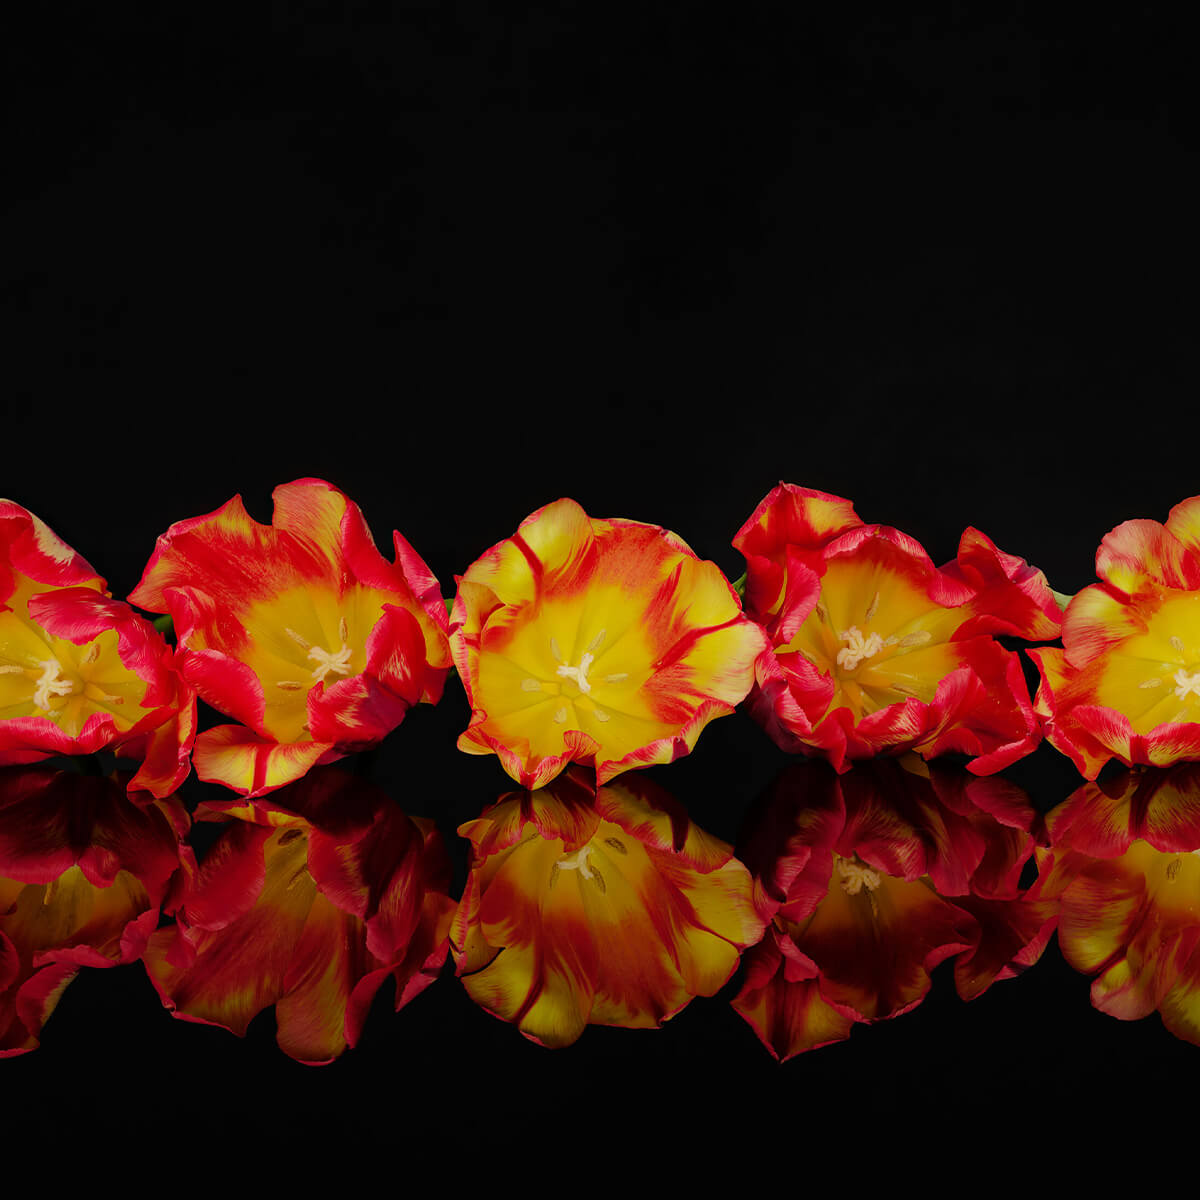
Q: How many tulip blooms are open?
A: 5